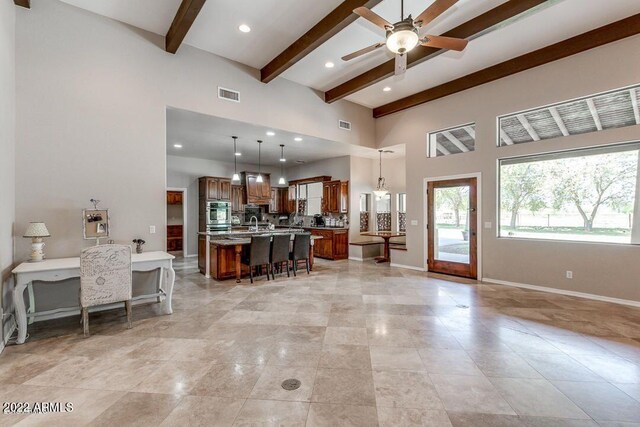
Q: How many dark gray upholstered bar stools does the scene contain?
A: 3